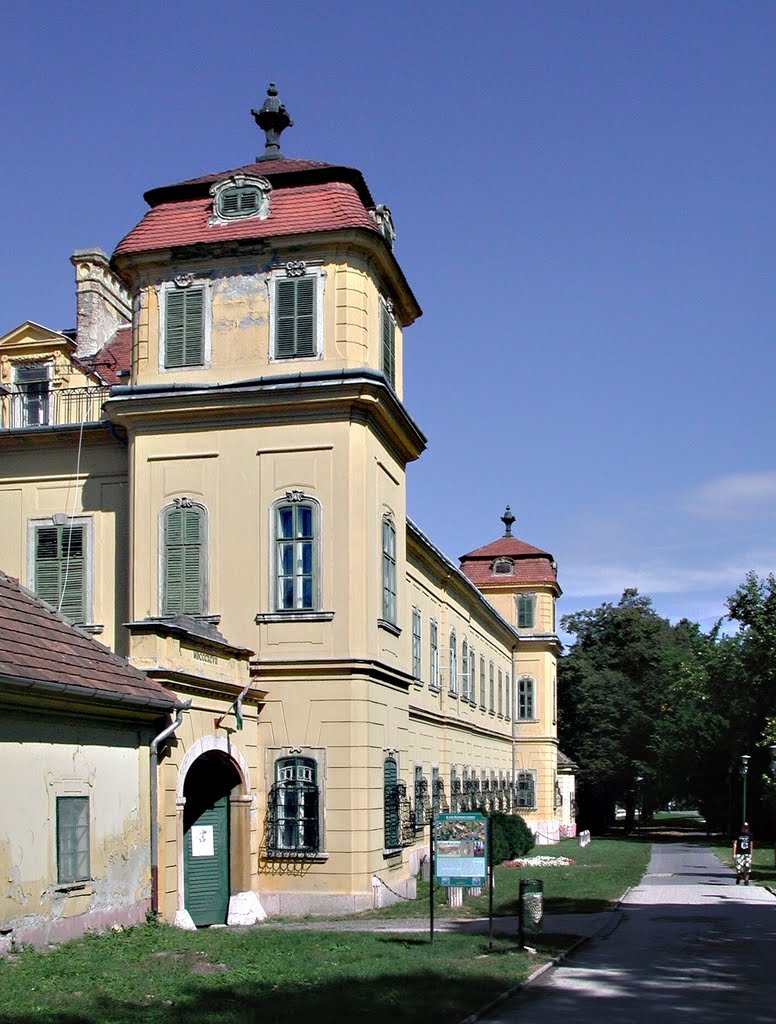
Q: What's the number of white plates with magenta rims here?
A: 0